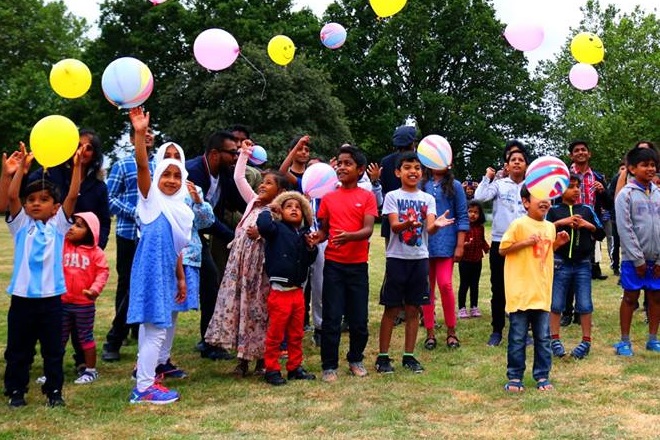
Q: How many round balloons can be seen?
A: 15